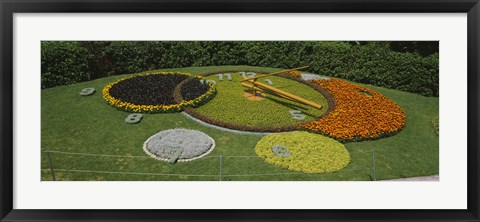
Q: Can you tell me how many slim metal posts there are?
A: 3